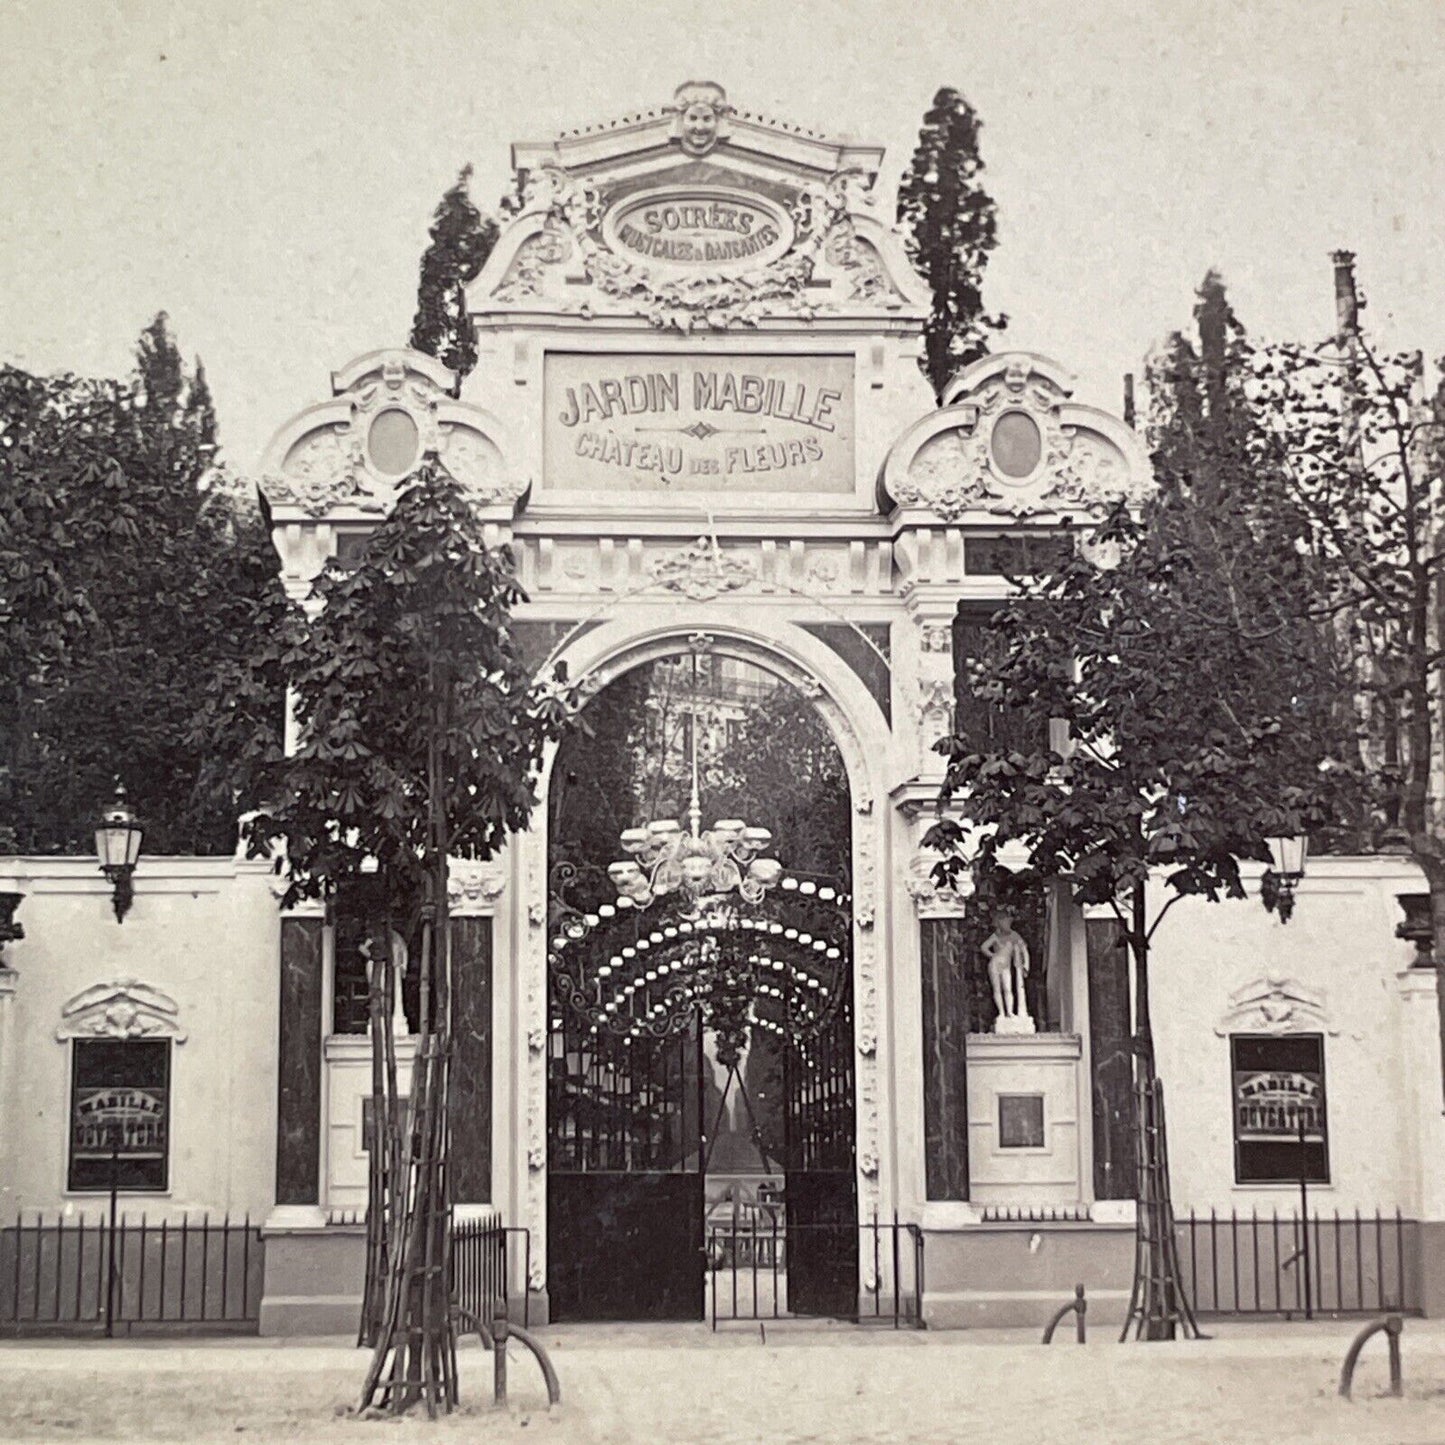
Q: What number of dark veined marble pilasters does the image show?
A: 4